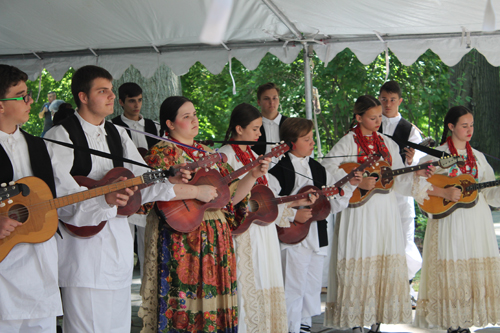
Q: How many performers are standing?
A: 10